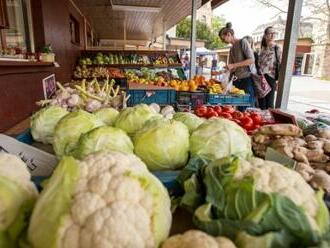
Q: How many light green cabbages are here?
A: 8